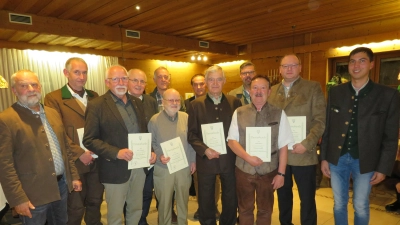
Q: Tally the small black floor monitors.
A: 0